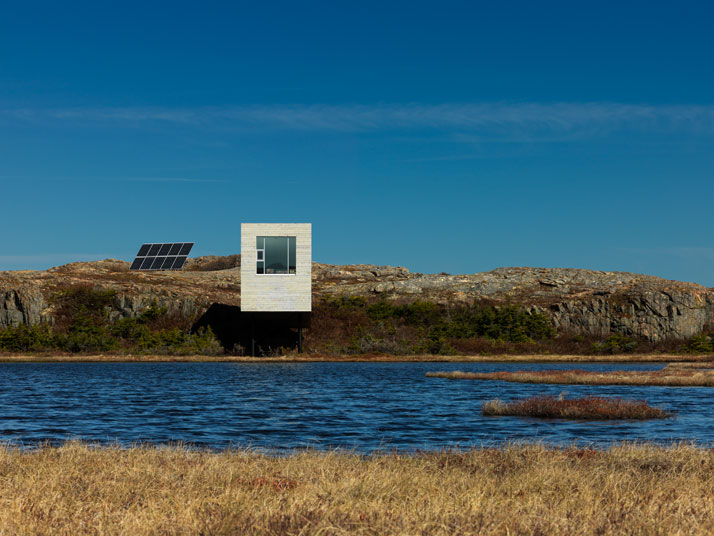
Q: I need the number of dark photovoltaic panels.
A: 10